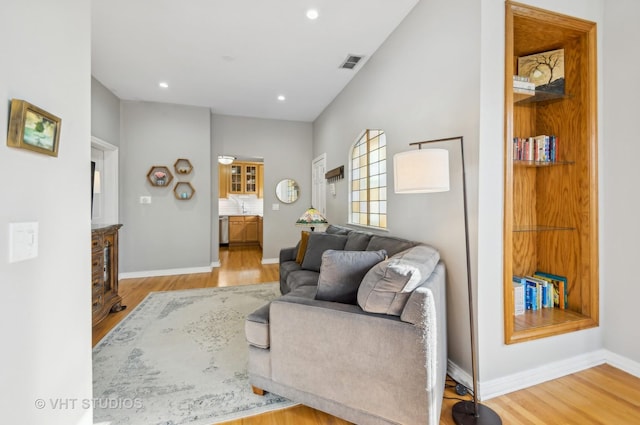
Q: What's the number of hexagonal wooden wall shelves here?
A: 3